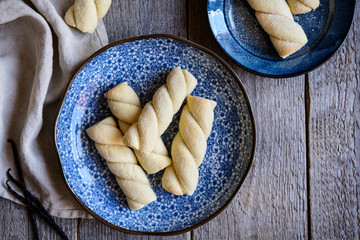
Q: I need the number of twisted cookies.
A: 7